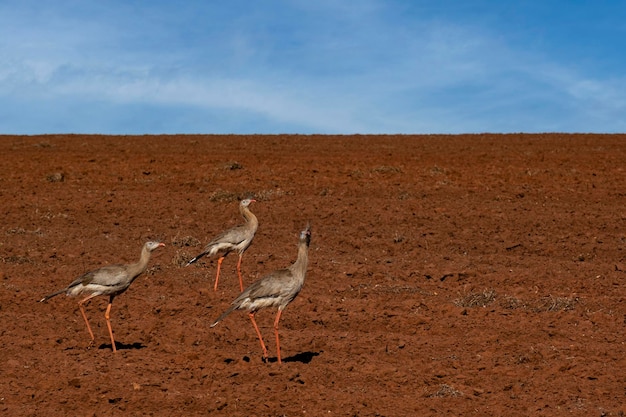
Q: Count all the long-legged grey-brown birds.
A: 3